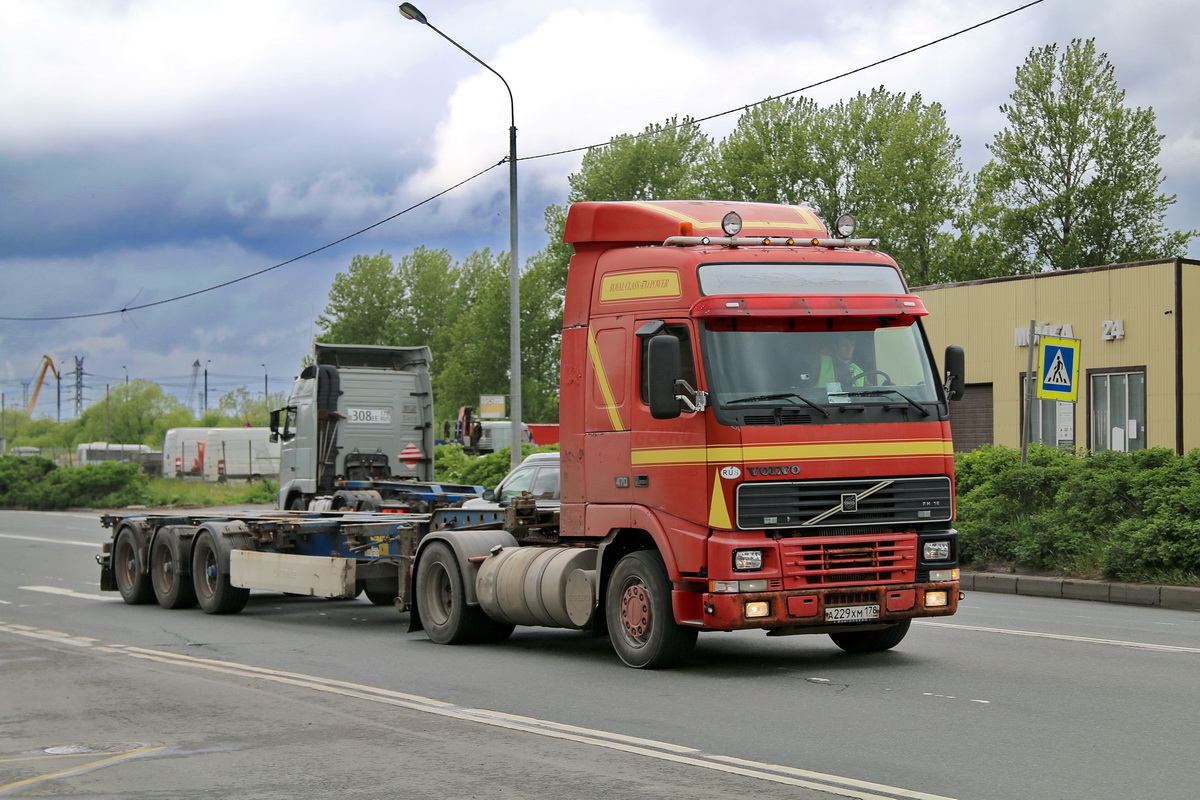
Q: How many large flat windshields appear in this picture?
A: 1